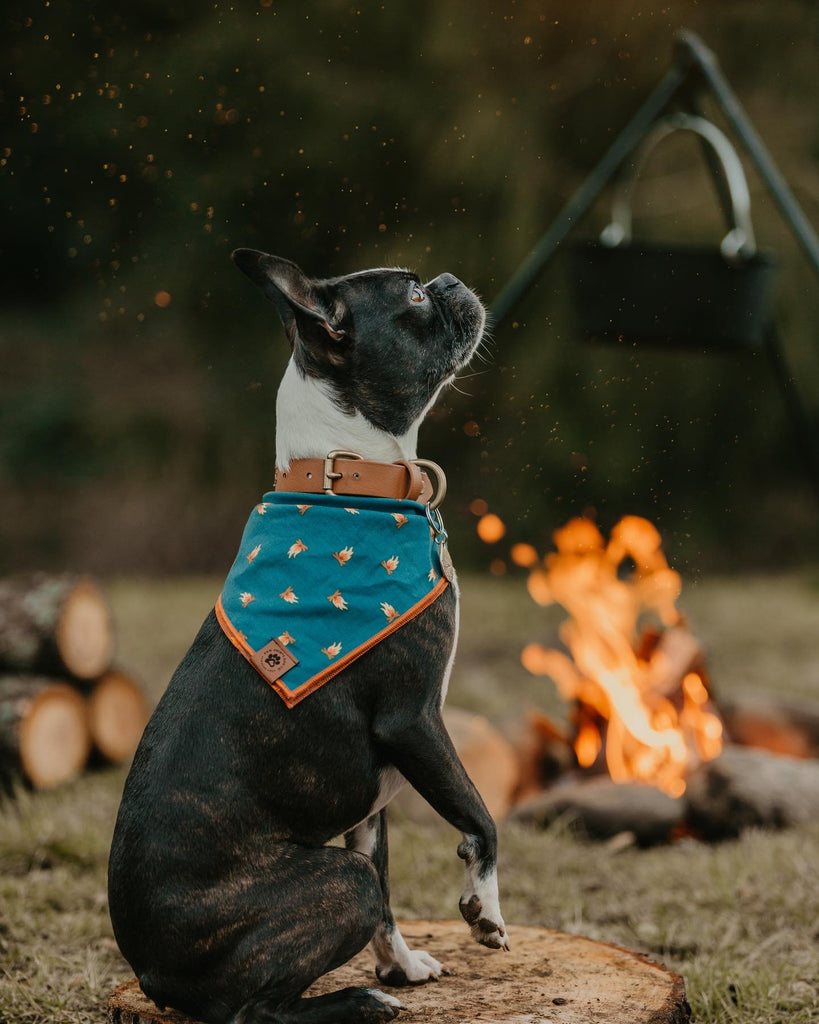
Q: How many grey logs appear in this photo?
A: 2